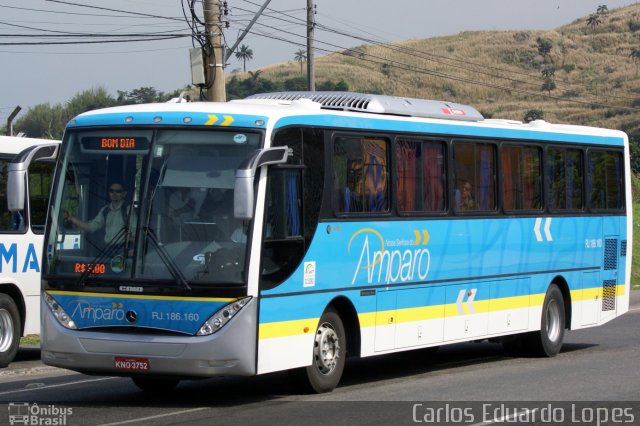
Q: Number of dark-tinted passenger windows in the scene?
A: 6